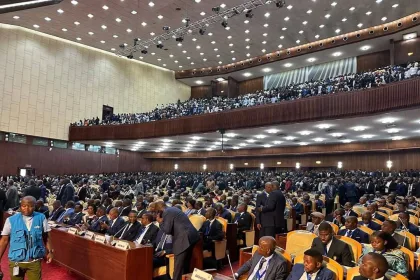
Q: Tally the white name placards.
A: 5